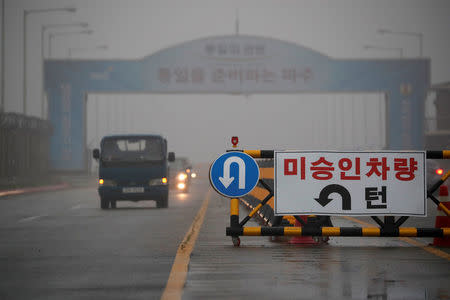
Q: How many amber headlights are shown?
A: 2